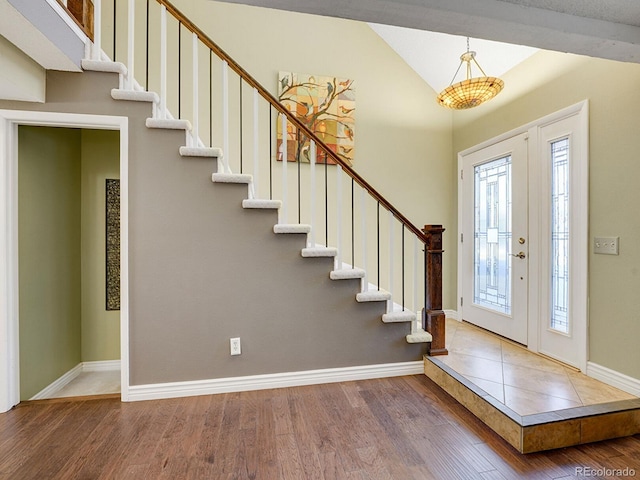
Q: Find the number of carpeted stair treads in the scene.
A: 12